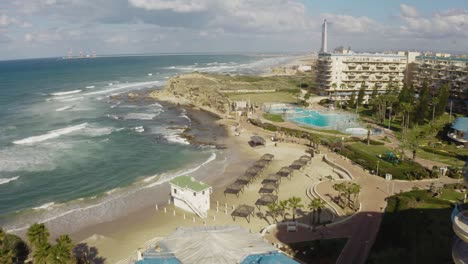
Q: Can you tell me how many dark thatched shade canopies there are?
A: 13